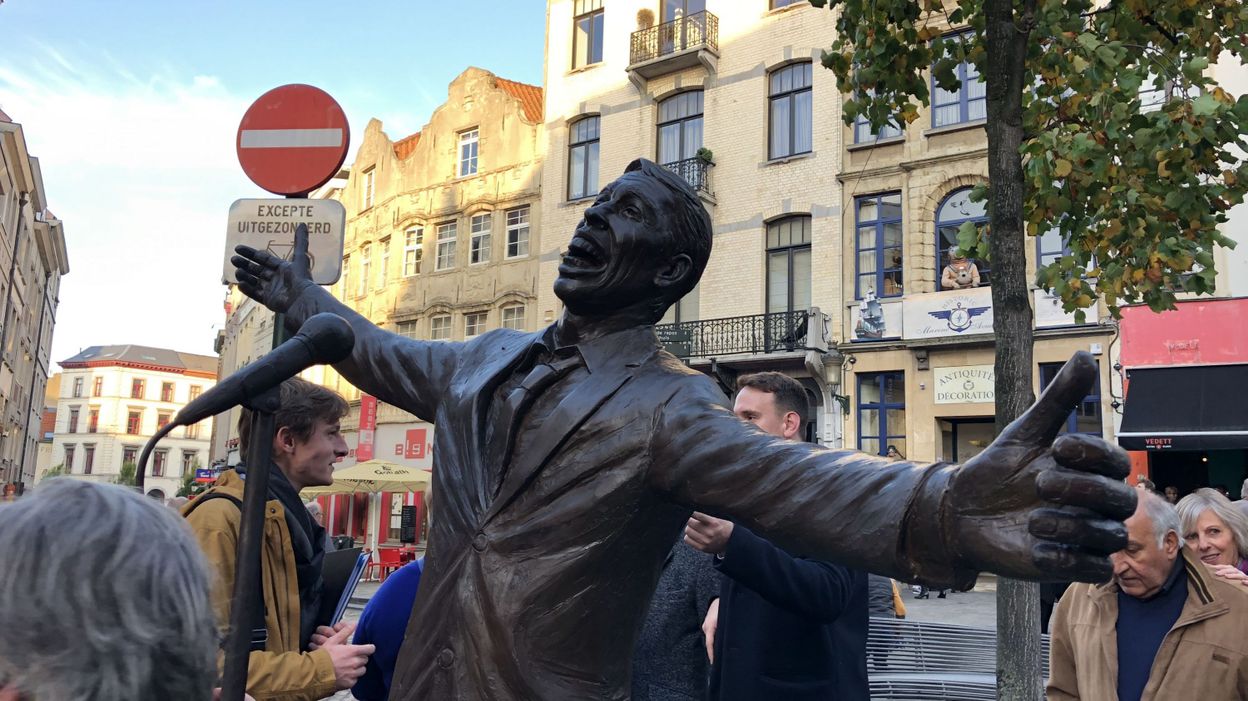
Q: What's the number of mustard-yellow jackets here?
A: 1